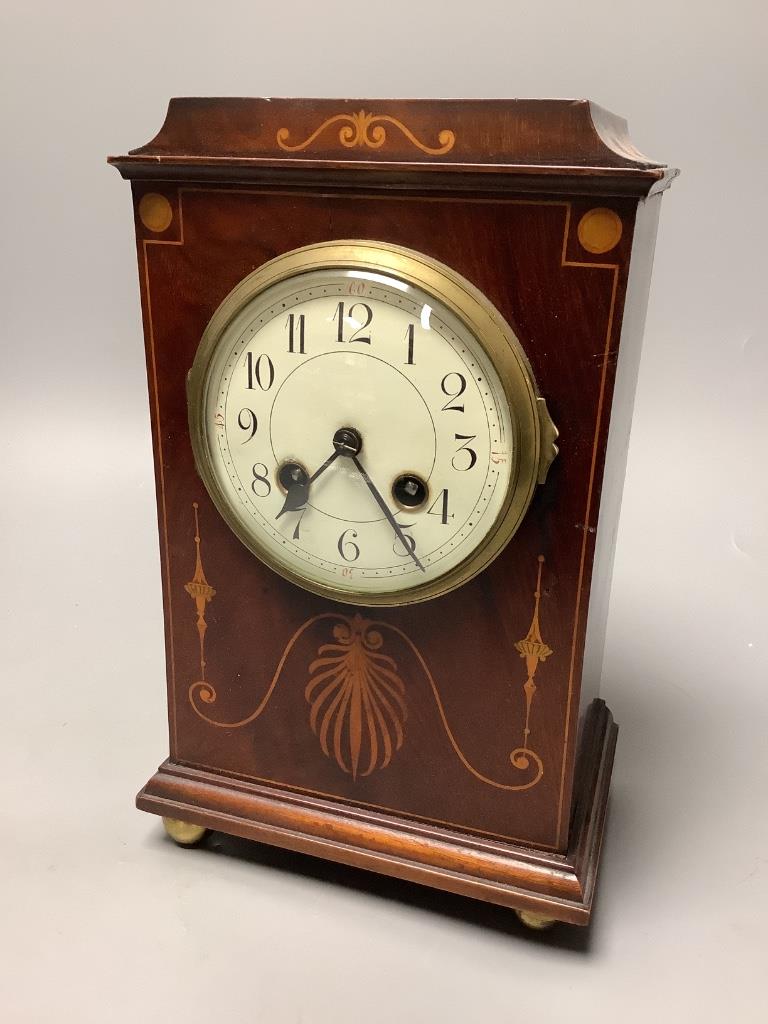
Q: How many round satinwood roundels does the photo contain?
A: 2